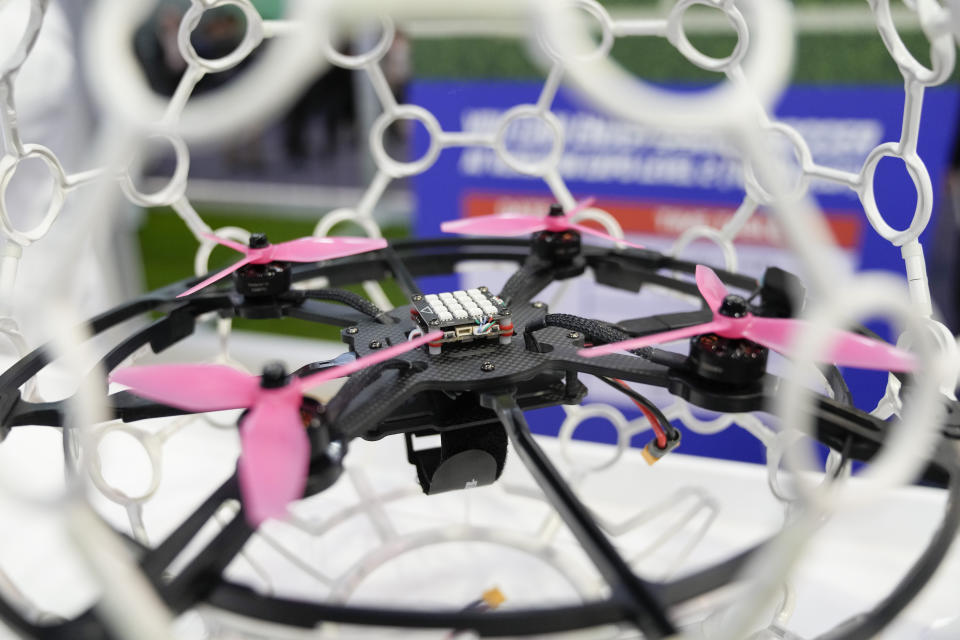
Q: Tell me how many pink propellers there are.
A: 4